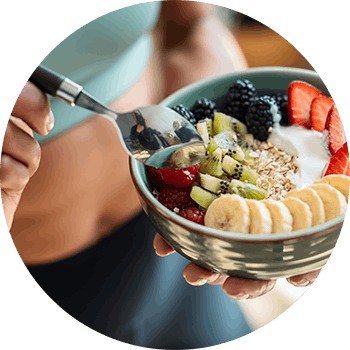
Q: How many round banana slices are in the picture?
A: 7